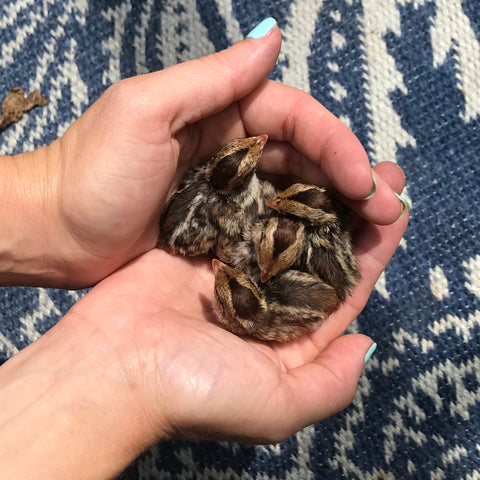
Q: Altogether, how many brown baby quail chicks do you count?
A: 4